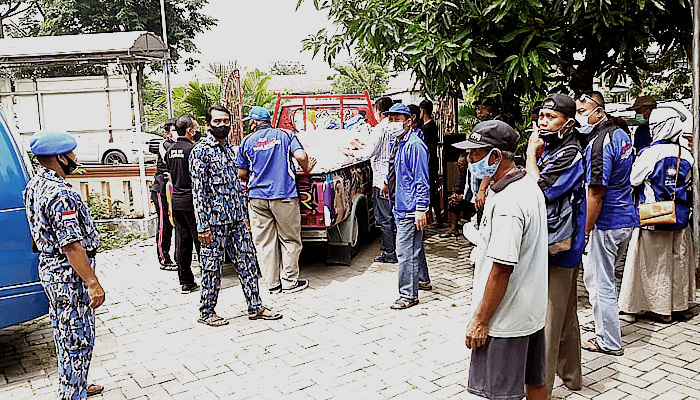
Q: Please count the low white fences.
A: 1